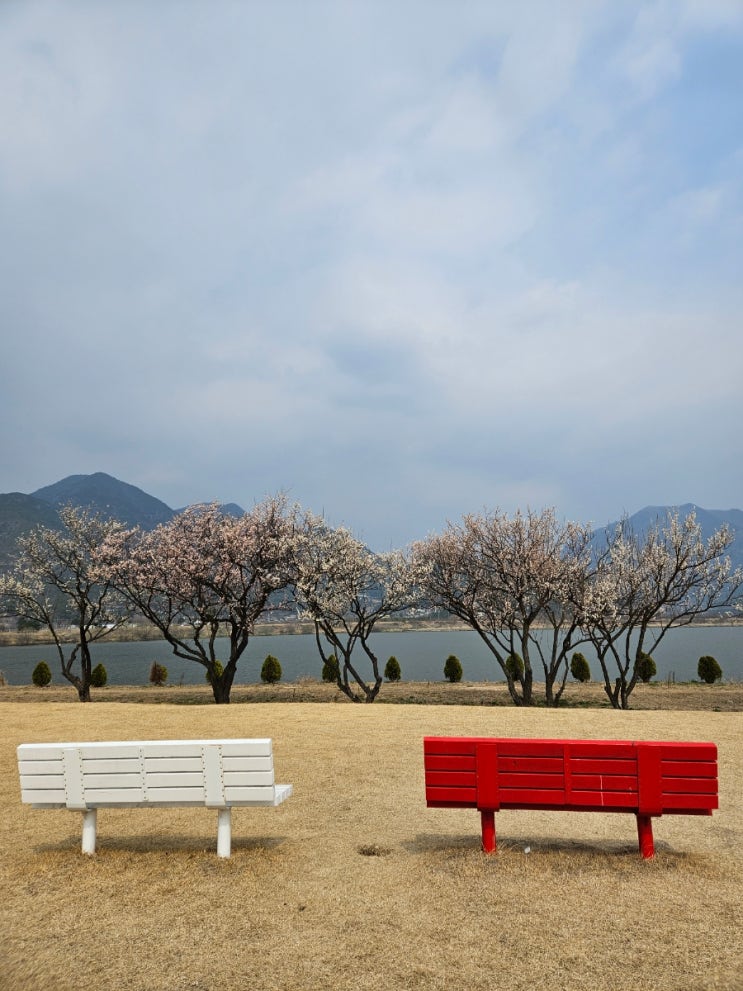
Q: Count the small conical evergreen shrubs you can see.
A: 12